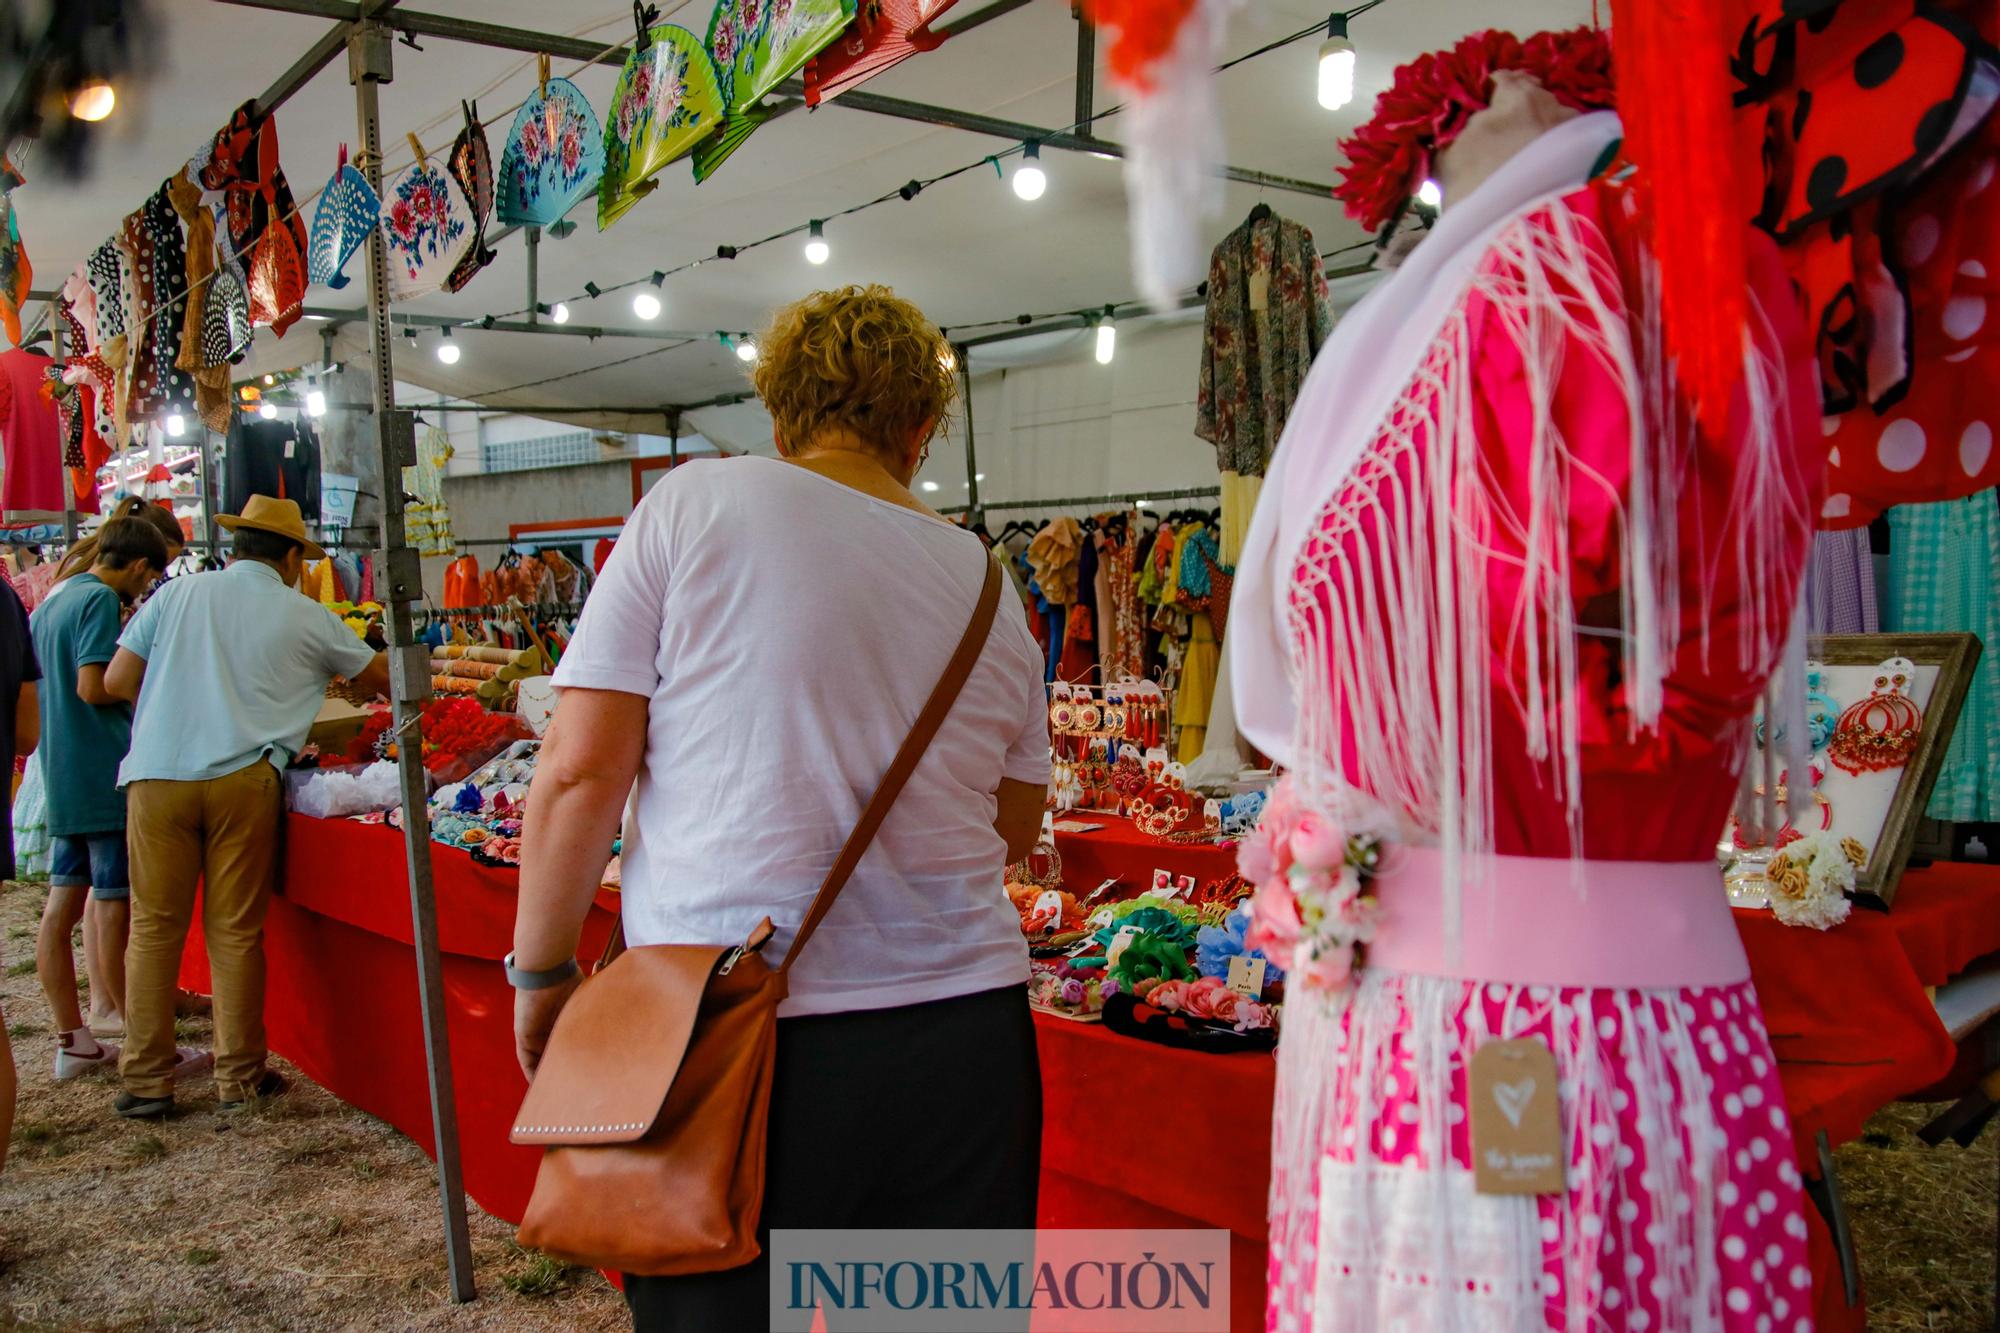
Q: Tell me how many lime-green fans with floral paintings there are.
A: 2